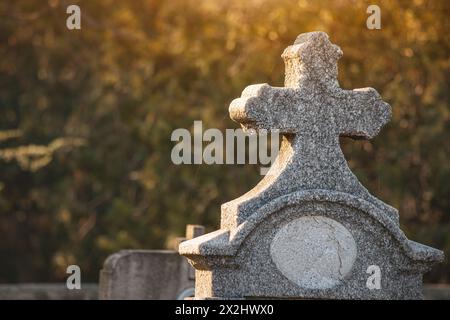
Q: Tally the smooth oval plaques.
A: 1